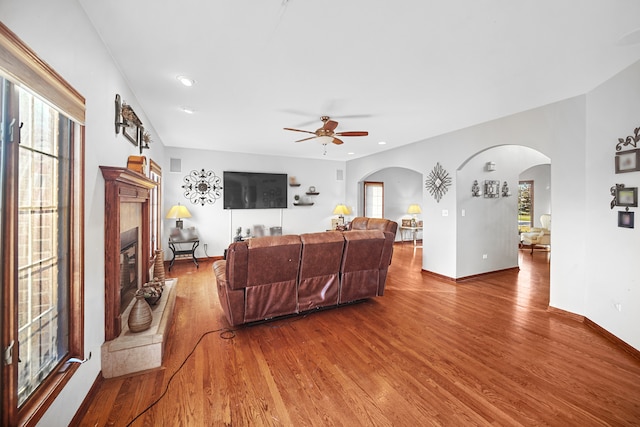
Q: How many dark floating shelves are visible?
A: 3